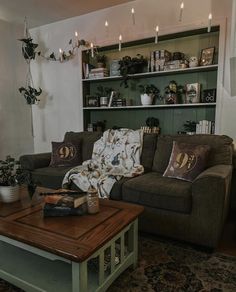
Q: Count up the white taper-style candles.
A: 9